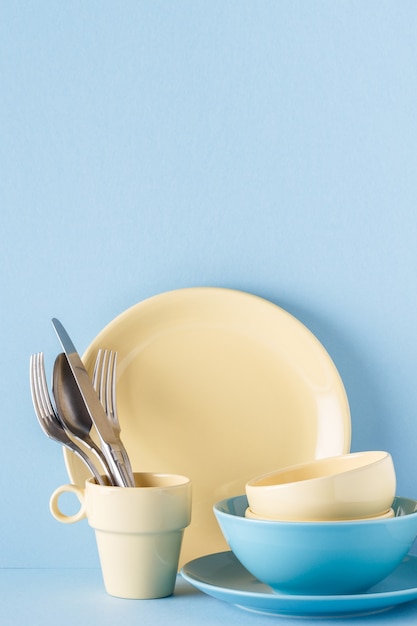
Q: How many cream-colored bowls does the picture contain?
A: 2